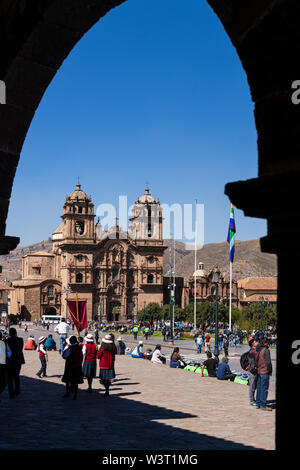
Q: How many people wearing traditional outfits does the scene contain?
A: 4